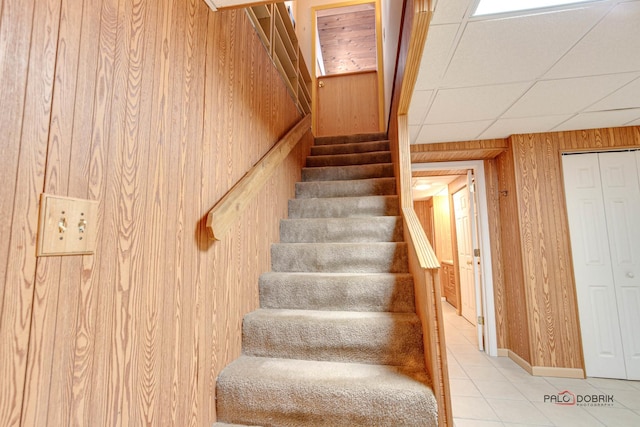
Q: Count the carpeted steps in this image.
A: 11